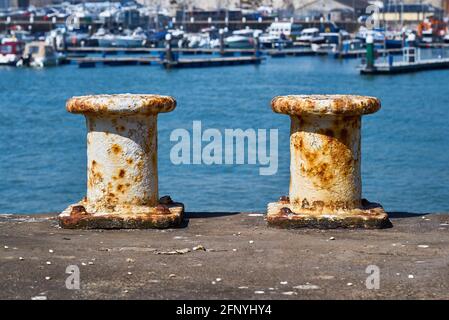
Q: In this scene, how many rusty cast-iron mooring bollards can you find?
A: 2